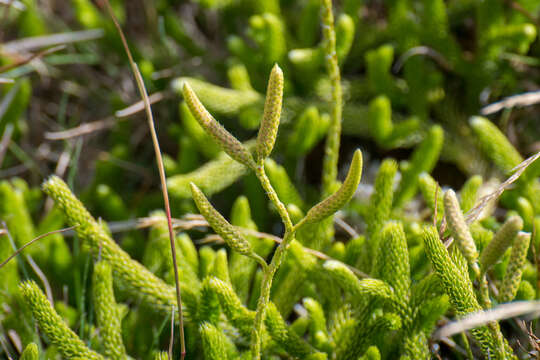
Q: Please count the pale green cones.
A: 7